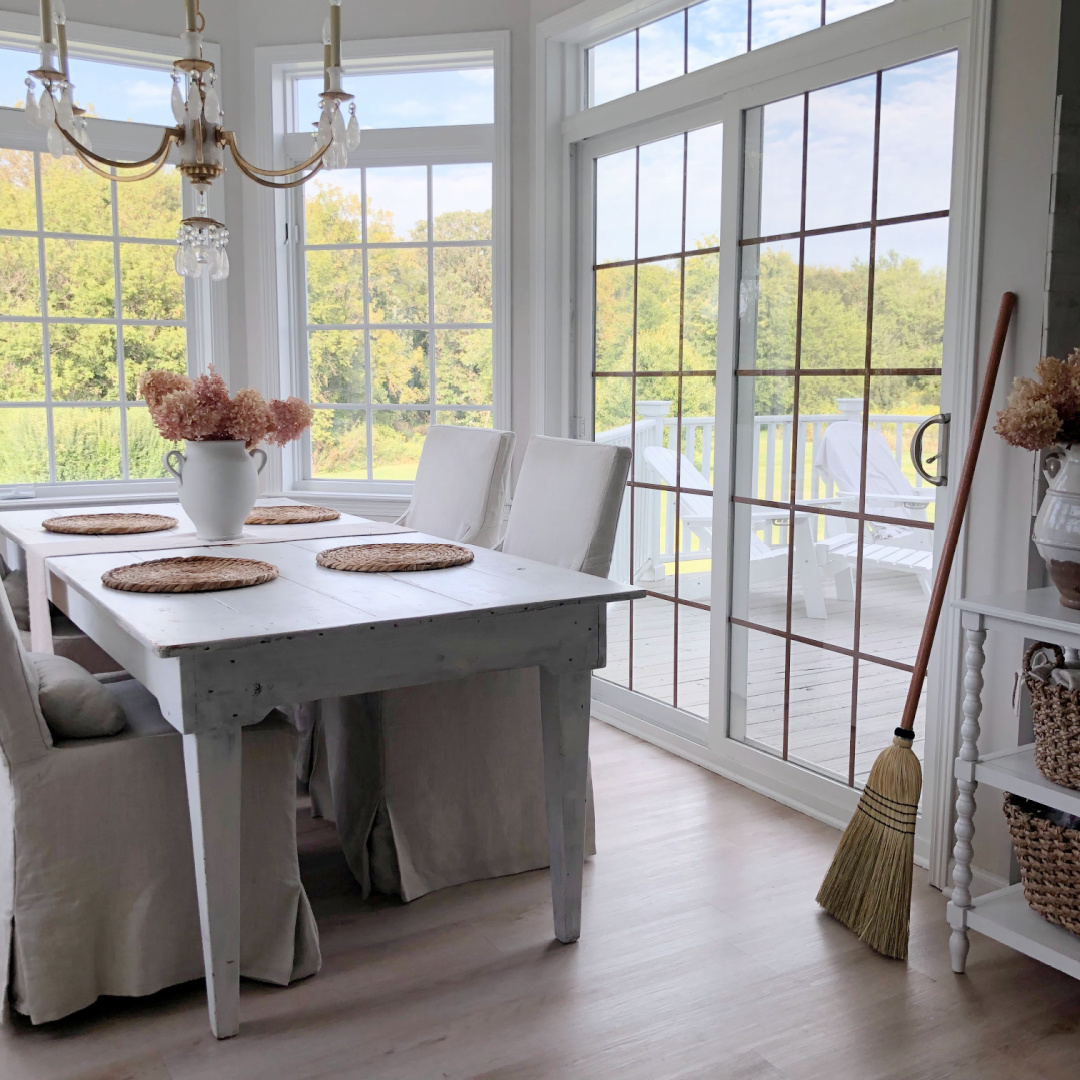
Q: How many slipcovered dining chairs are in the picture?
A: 4